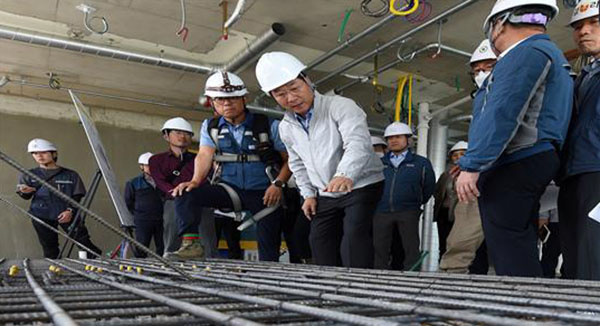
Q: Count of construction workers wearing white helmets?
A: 11